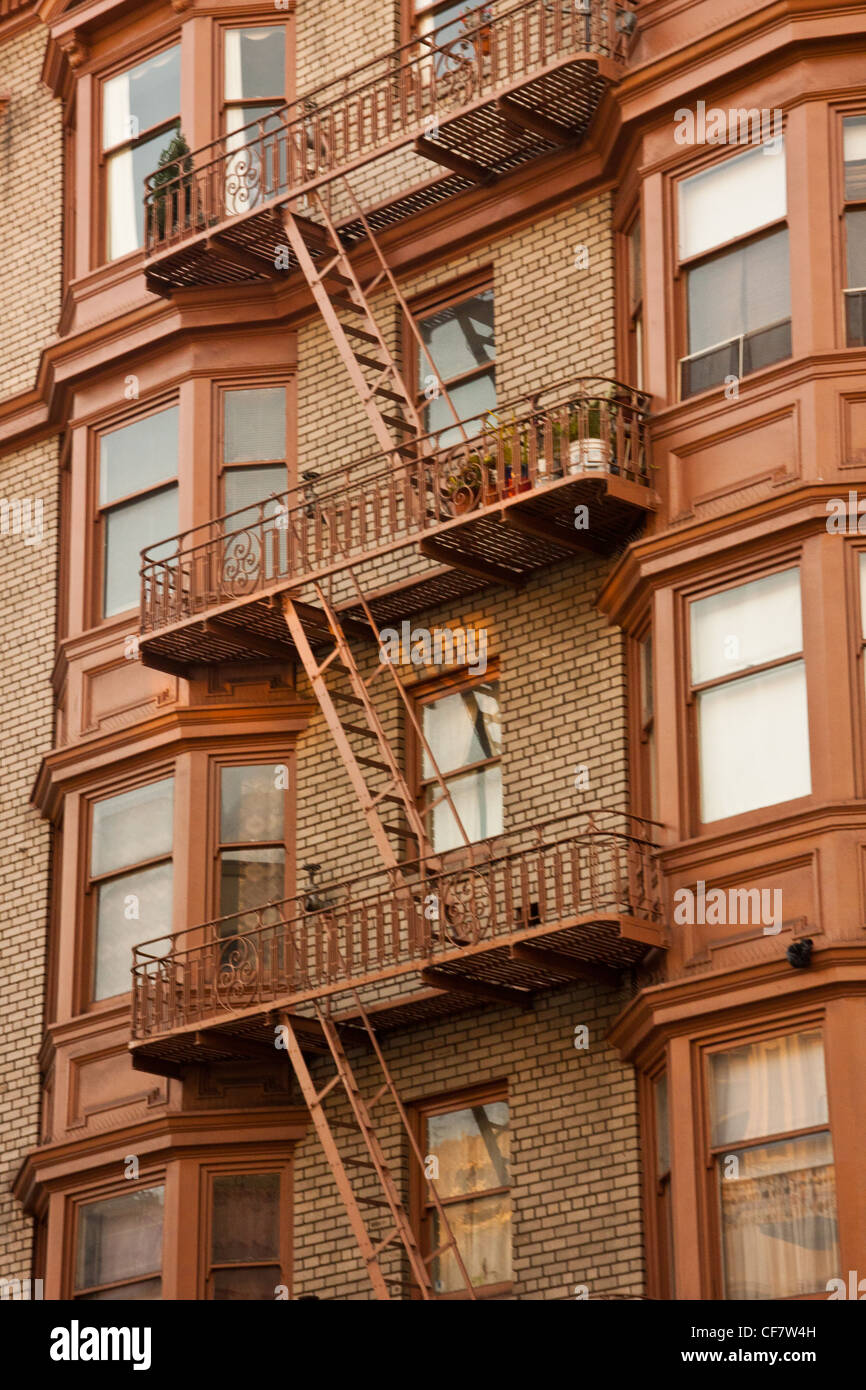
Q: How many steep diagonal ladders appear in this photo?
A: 3